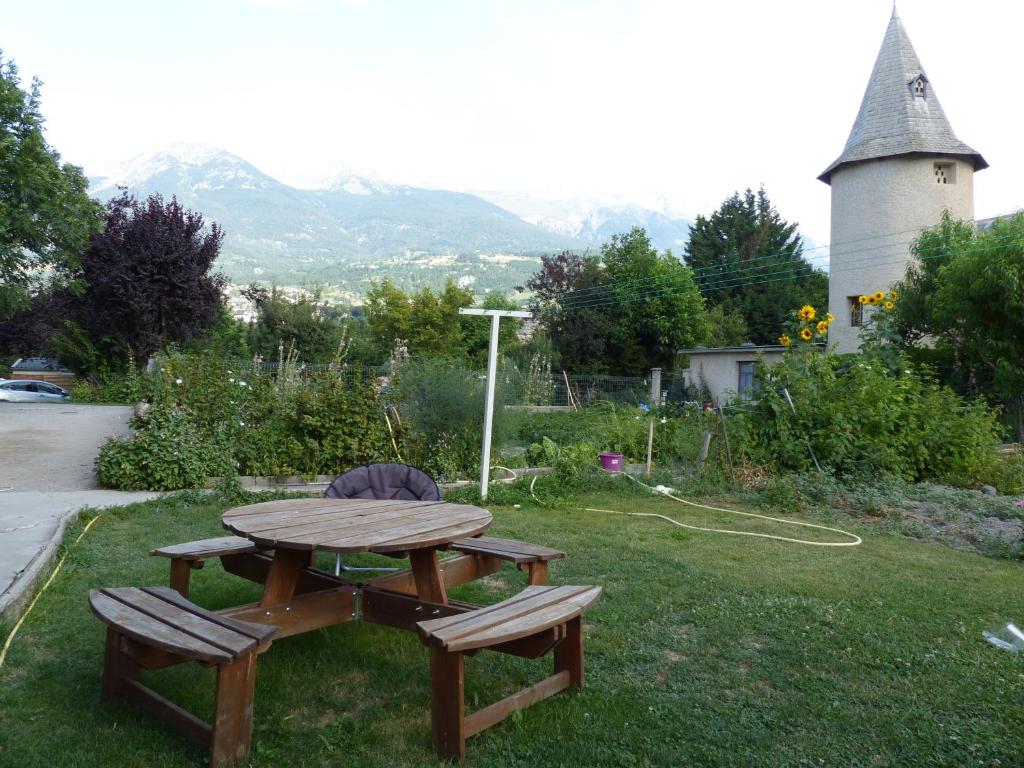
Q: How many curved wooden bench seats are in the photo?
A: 4